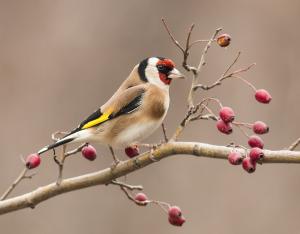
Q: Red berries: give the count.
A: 15